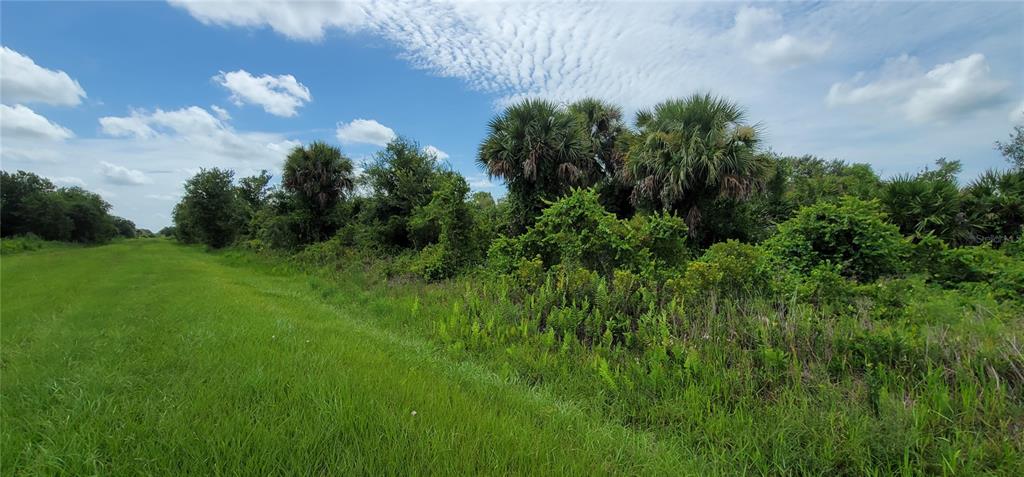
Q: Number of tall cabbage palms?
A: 4